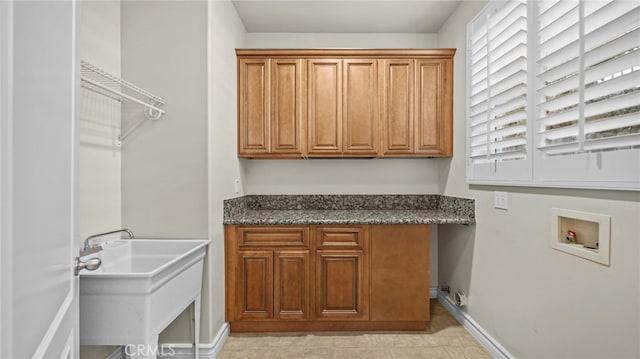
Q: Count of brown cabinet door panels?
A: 9